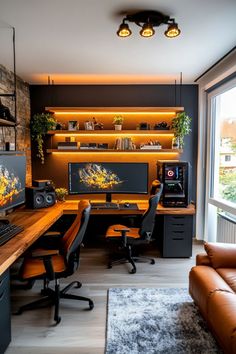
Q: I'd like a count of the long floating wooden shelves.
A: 3